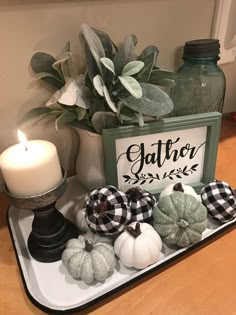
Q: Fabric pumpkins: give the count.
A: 3